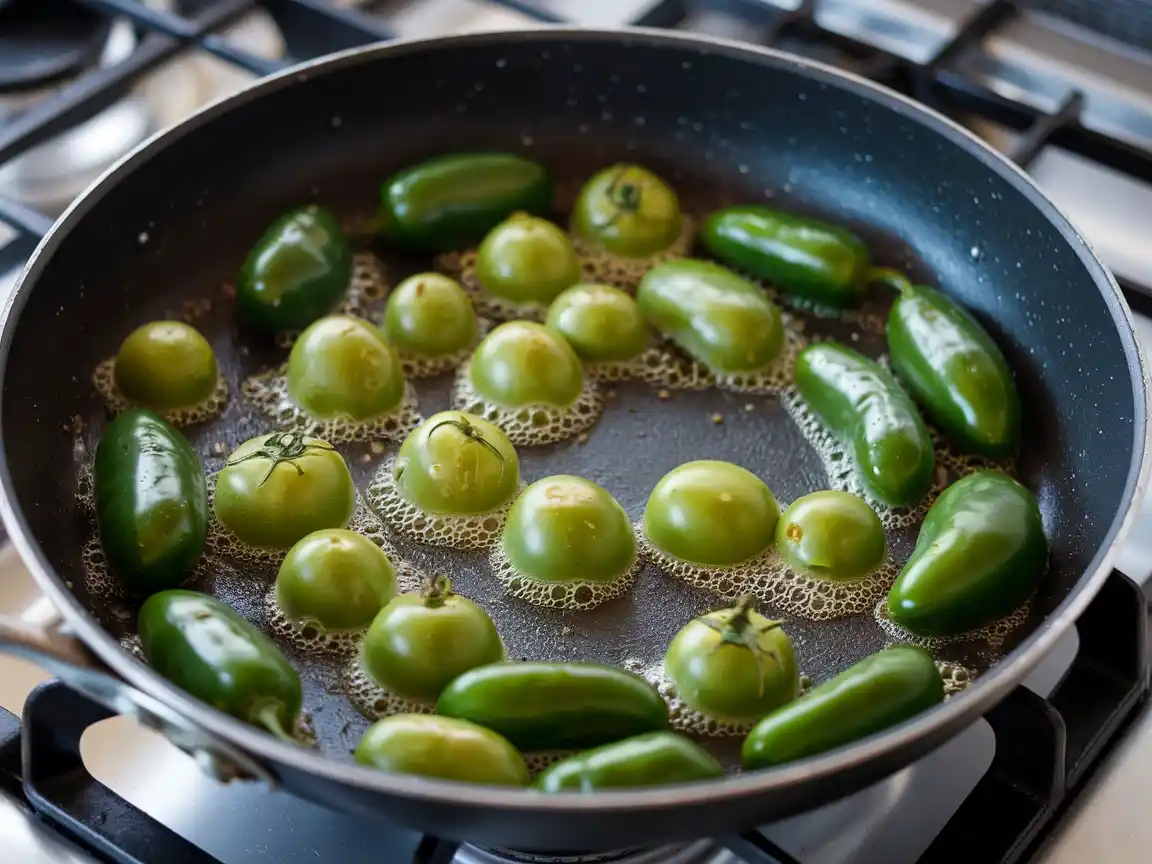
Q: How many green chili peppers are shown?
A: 13